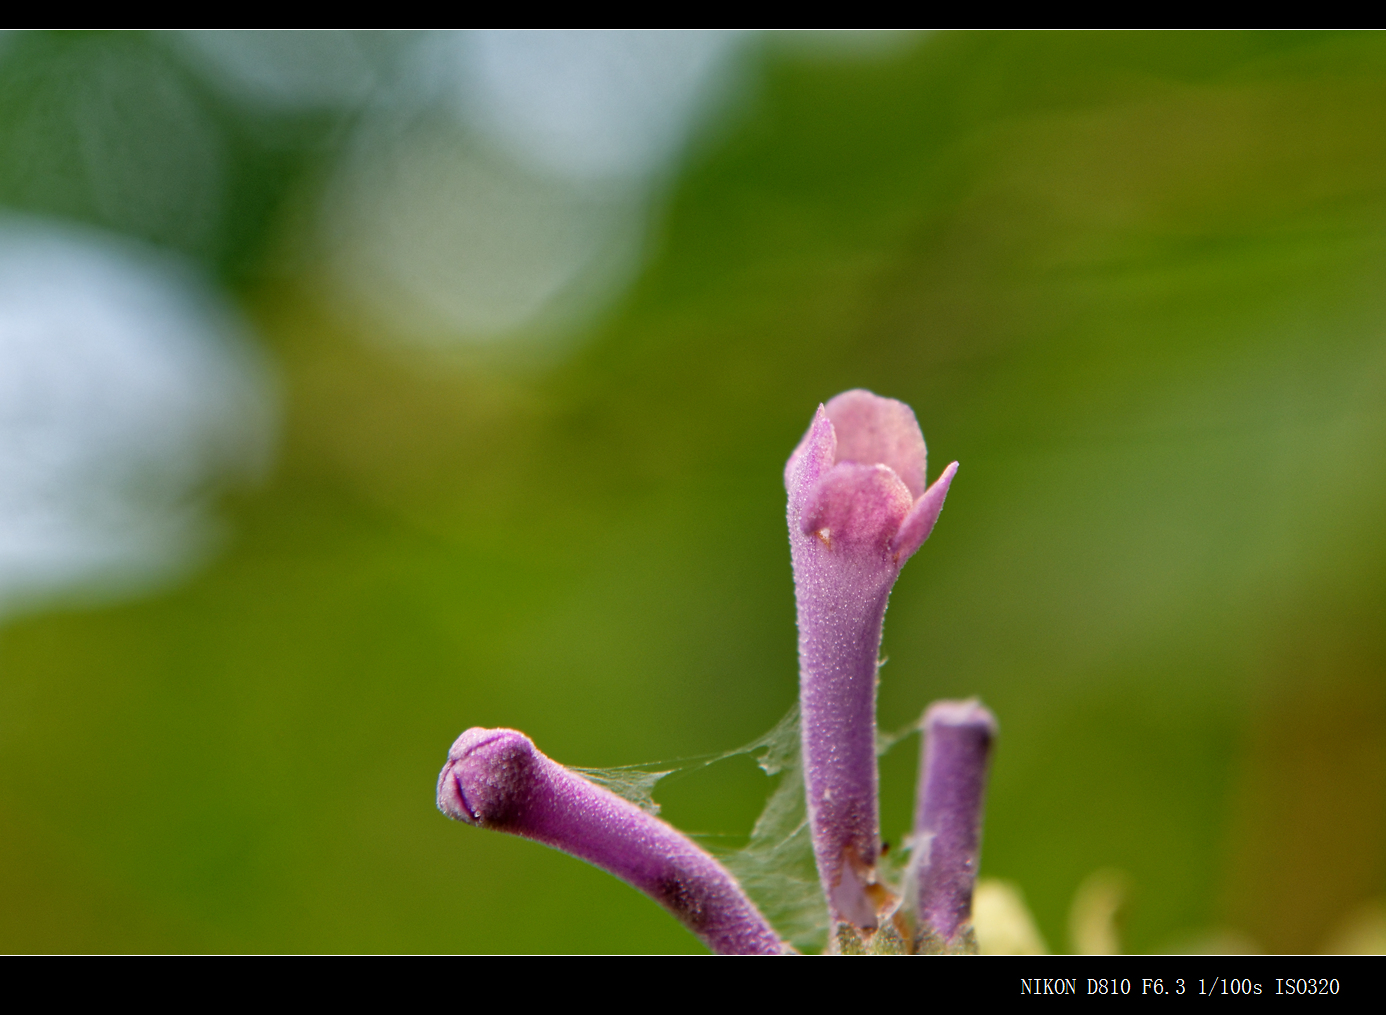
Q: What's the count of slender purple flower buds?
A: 3